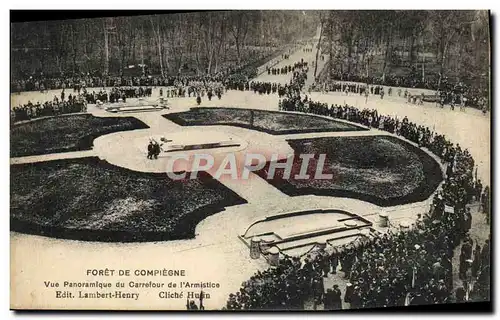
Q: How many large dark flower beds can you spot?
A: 4